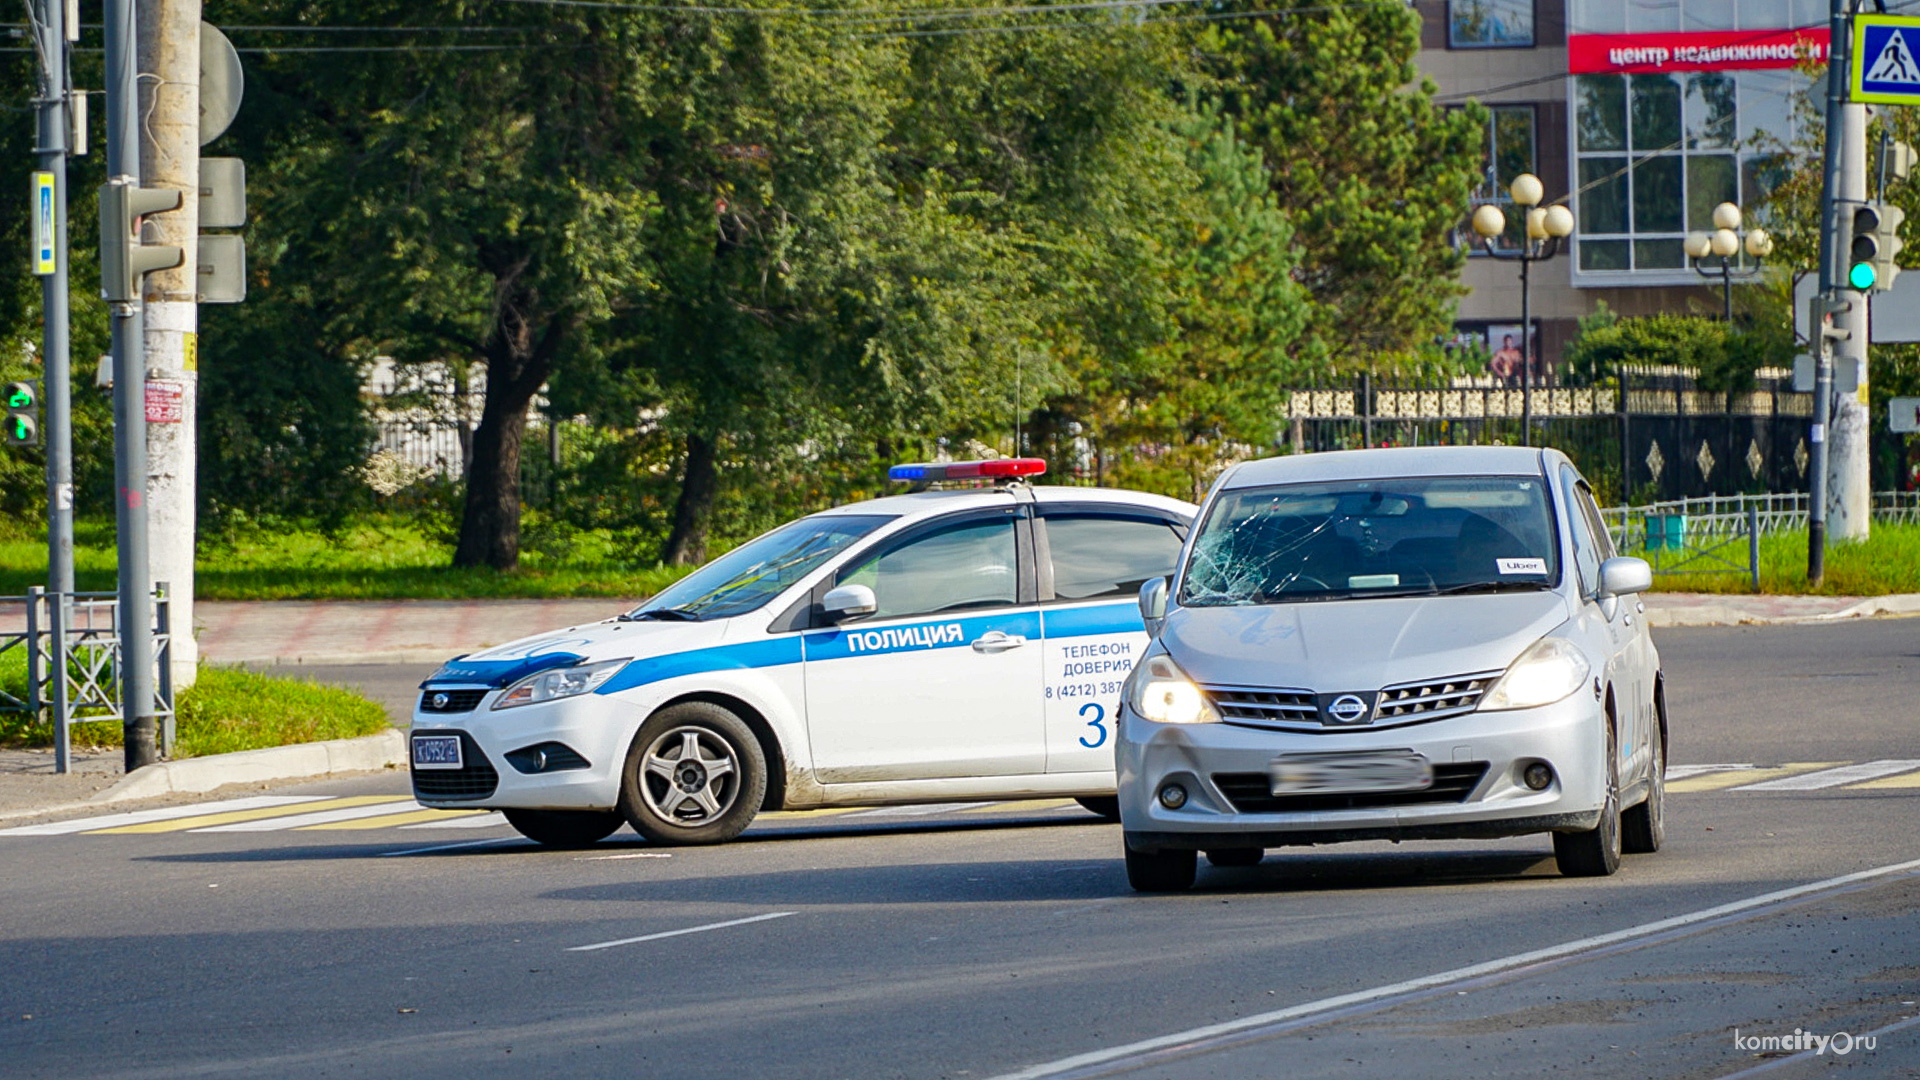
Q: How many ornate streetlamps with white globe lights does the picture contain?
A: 2